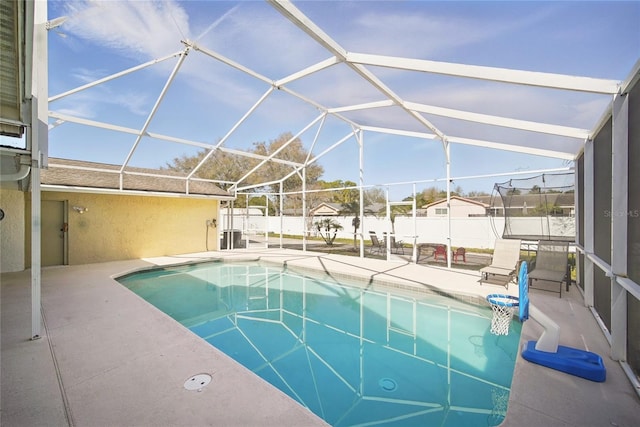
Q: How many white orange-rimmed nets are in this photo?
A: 0